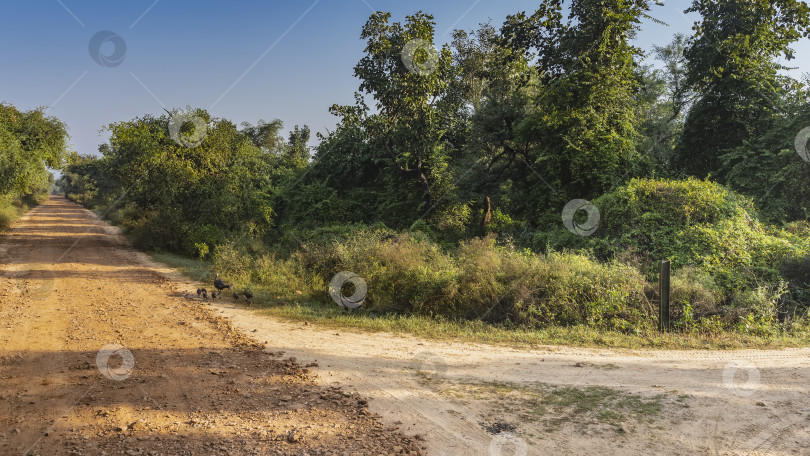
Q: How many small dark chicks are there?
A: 6